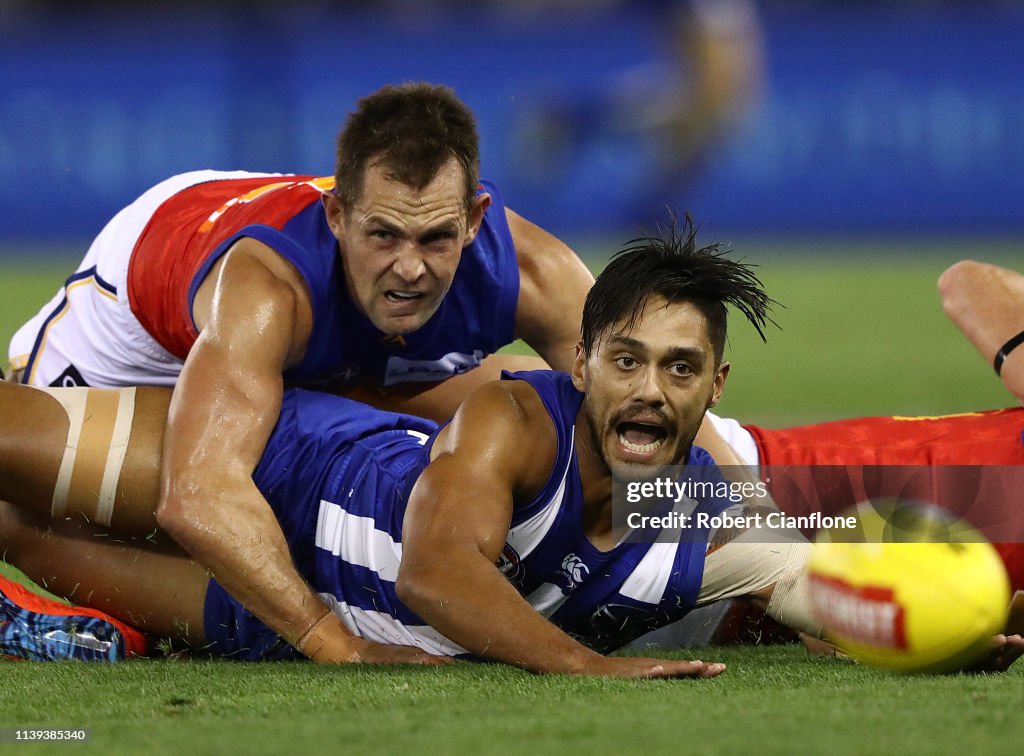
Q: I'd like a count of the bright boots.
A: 1